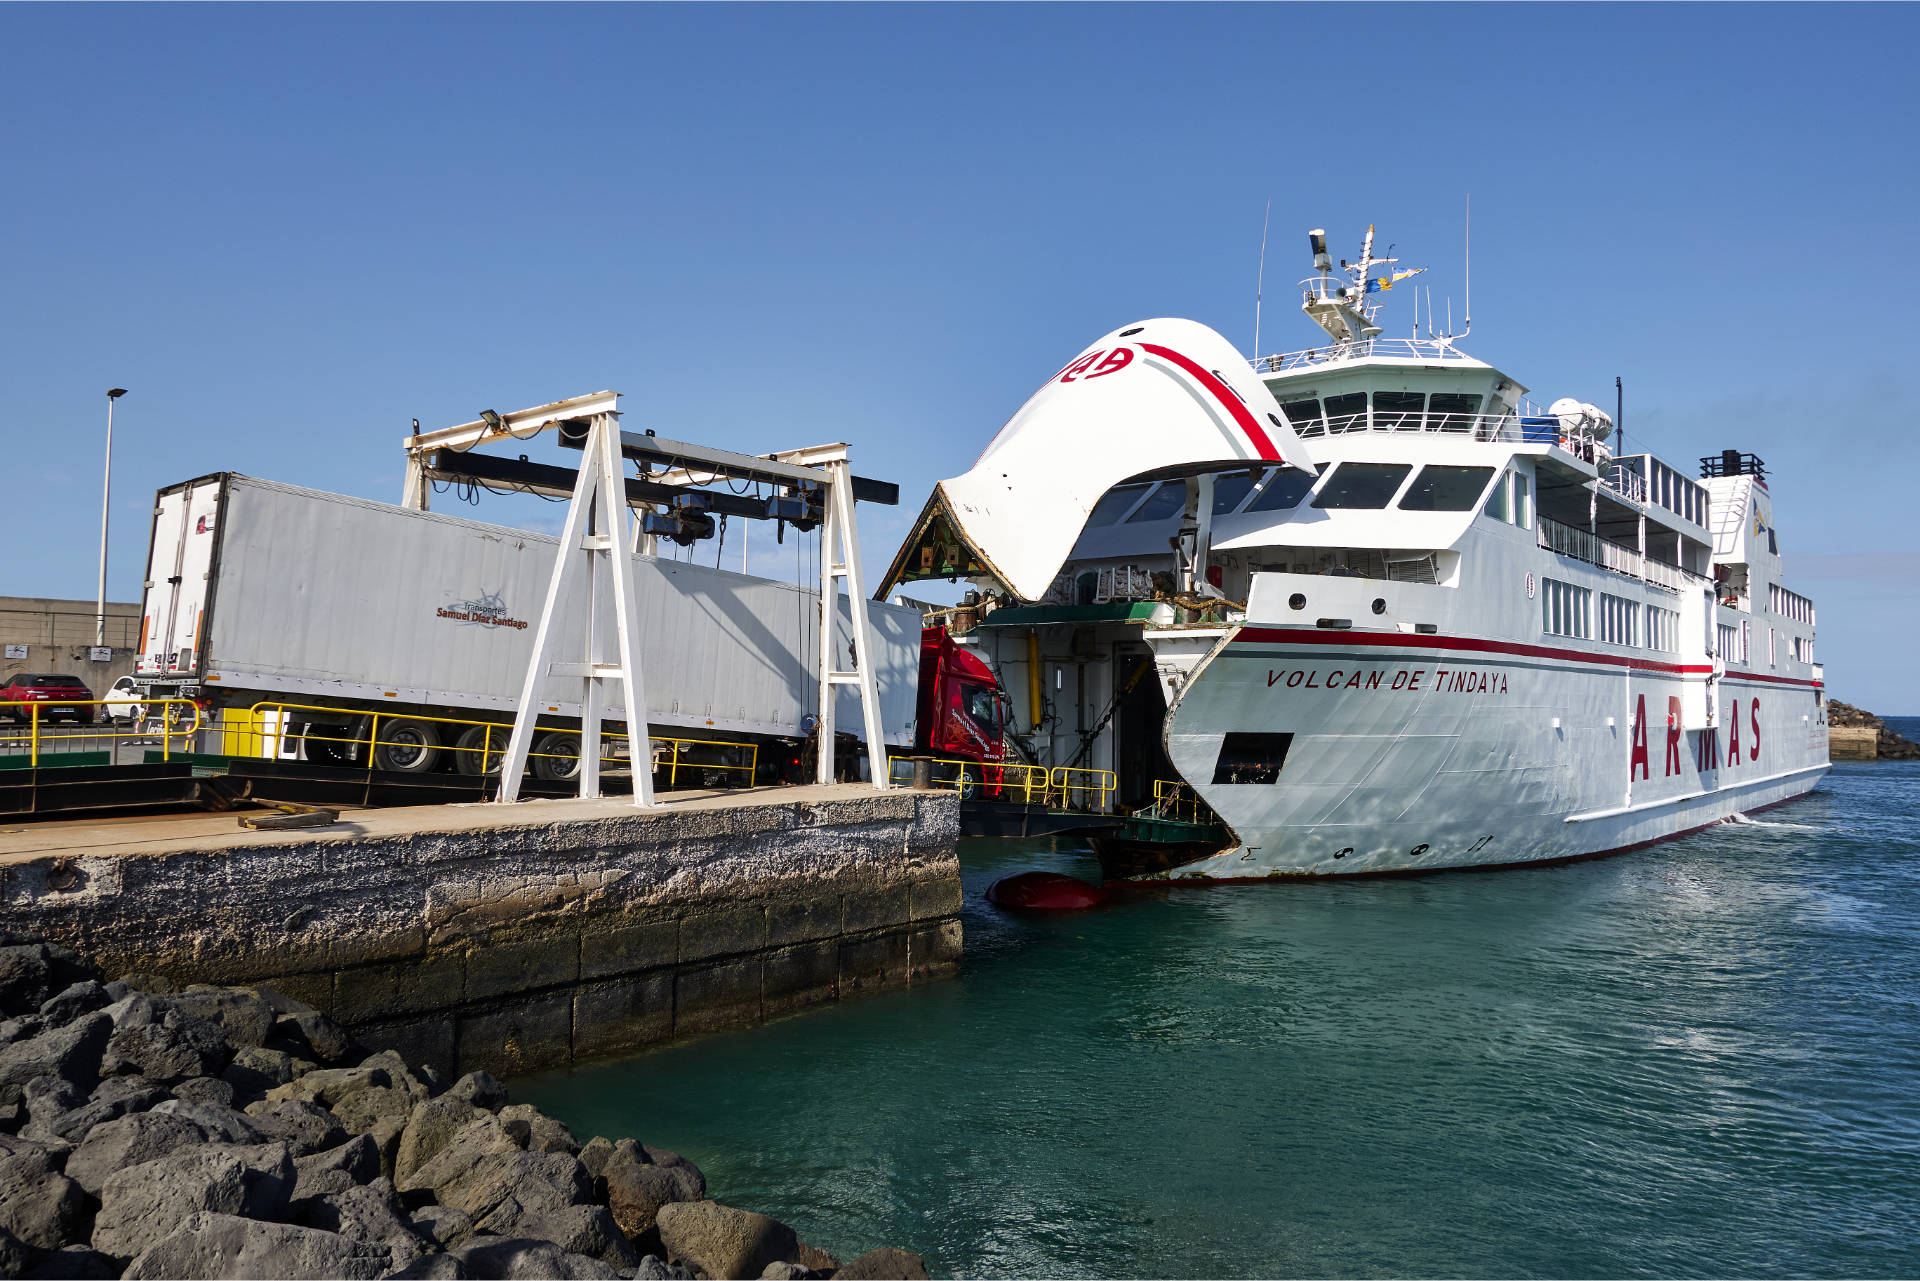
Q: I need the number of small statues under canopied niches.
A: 0